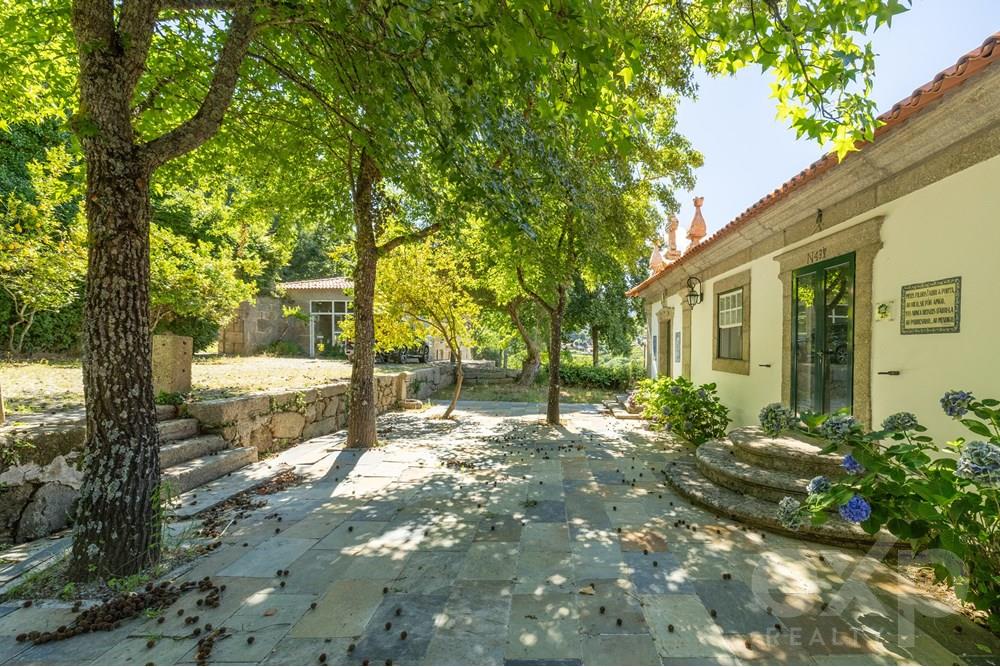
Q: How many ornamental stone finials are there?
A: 3